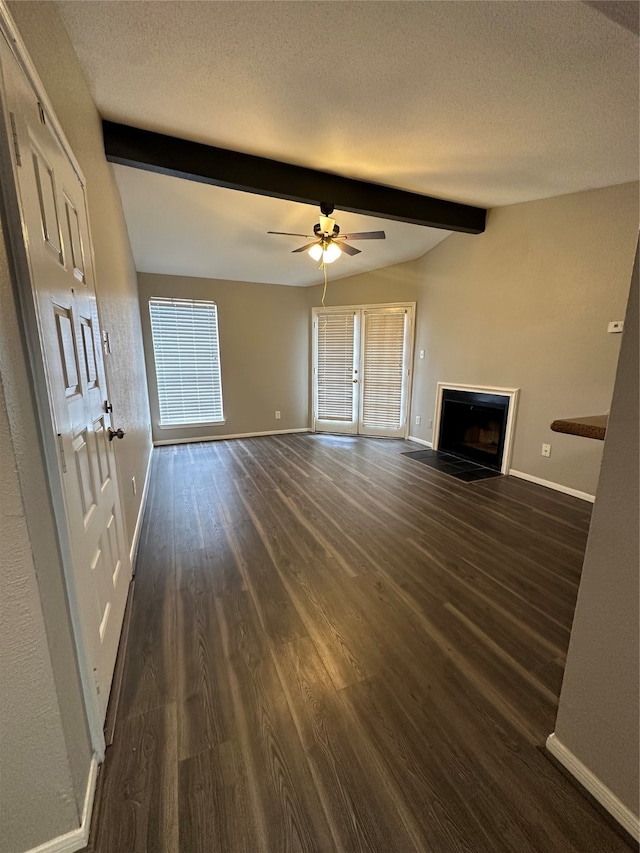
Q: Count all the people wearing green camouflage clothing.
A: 0